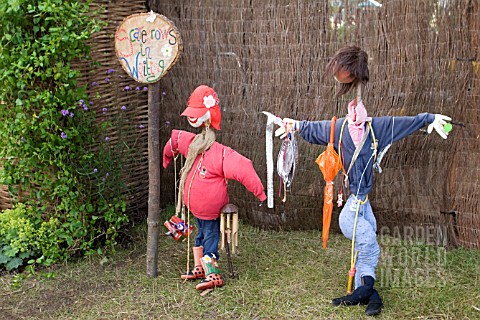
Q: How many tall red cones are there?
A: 0